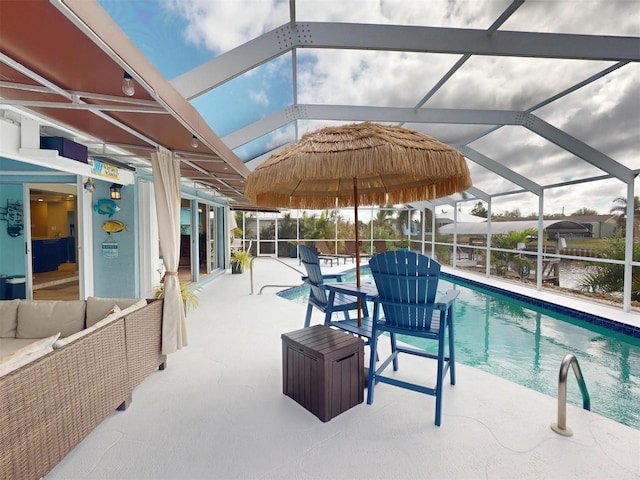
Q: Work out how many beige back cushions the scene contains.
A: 3